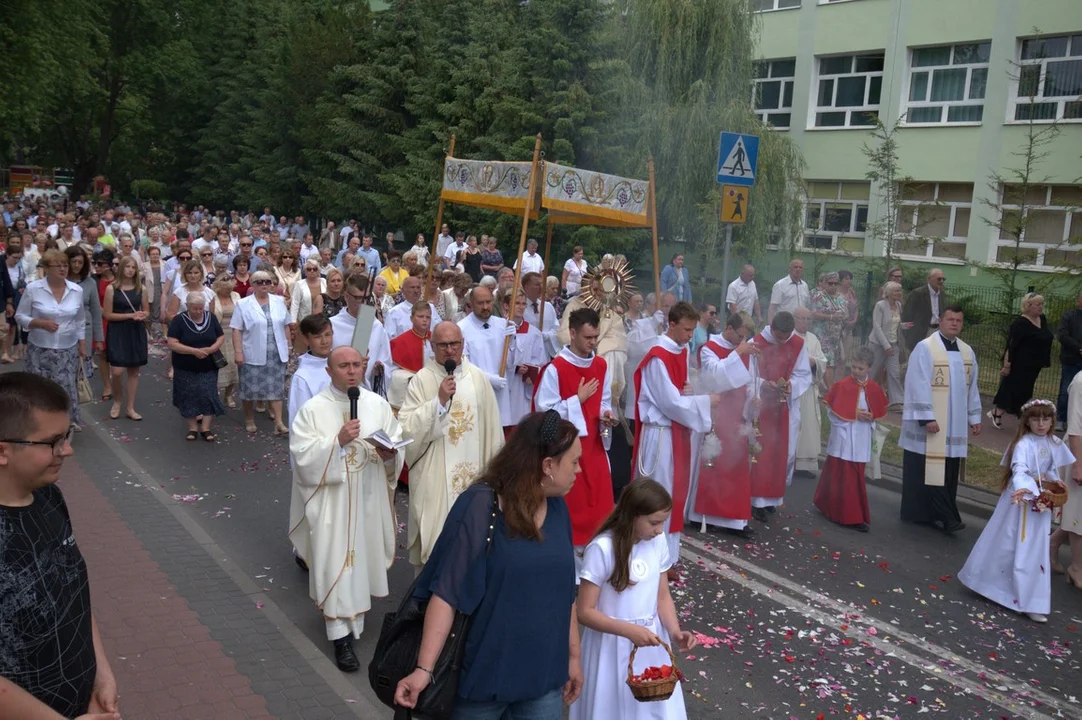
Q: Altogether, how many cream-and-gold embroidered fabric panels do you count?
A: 2